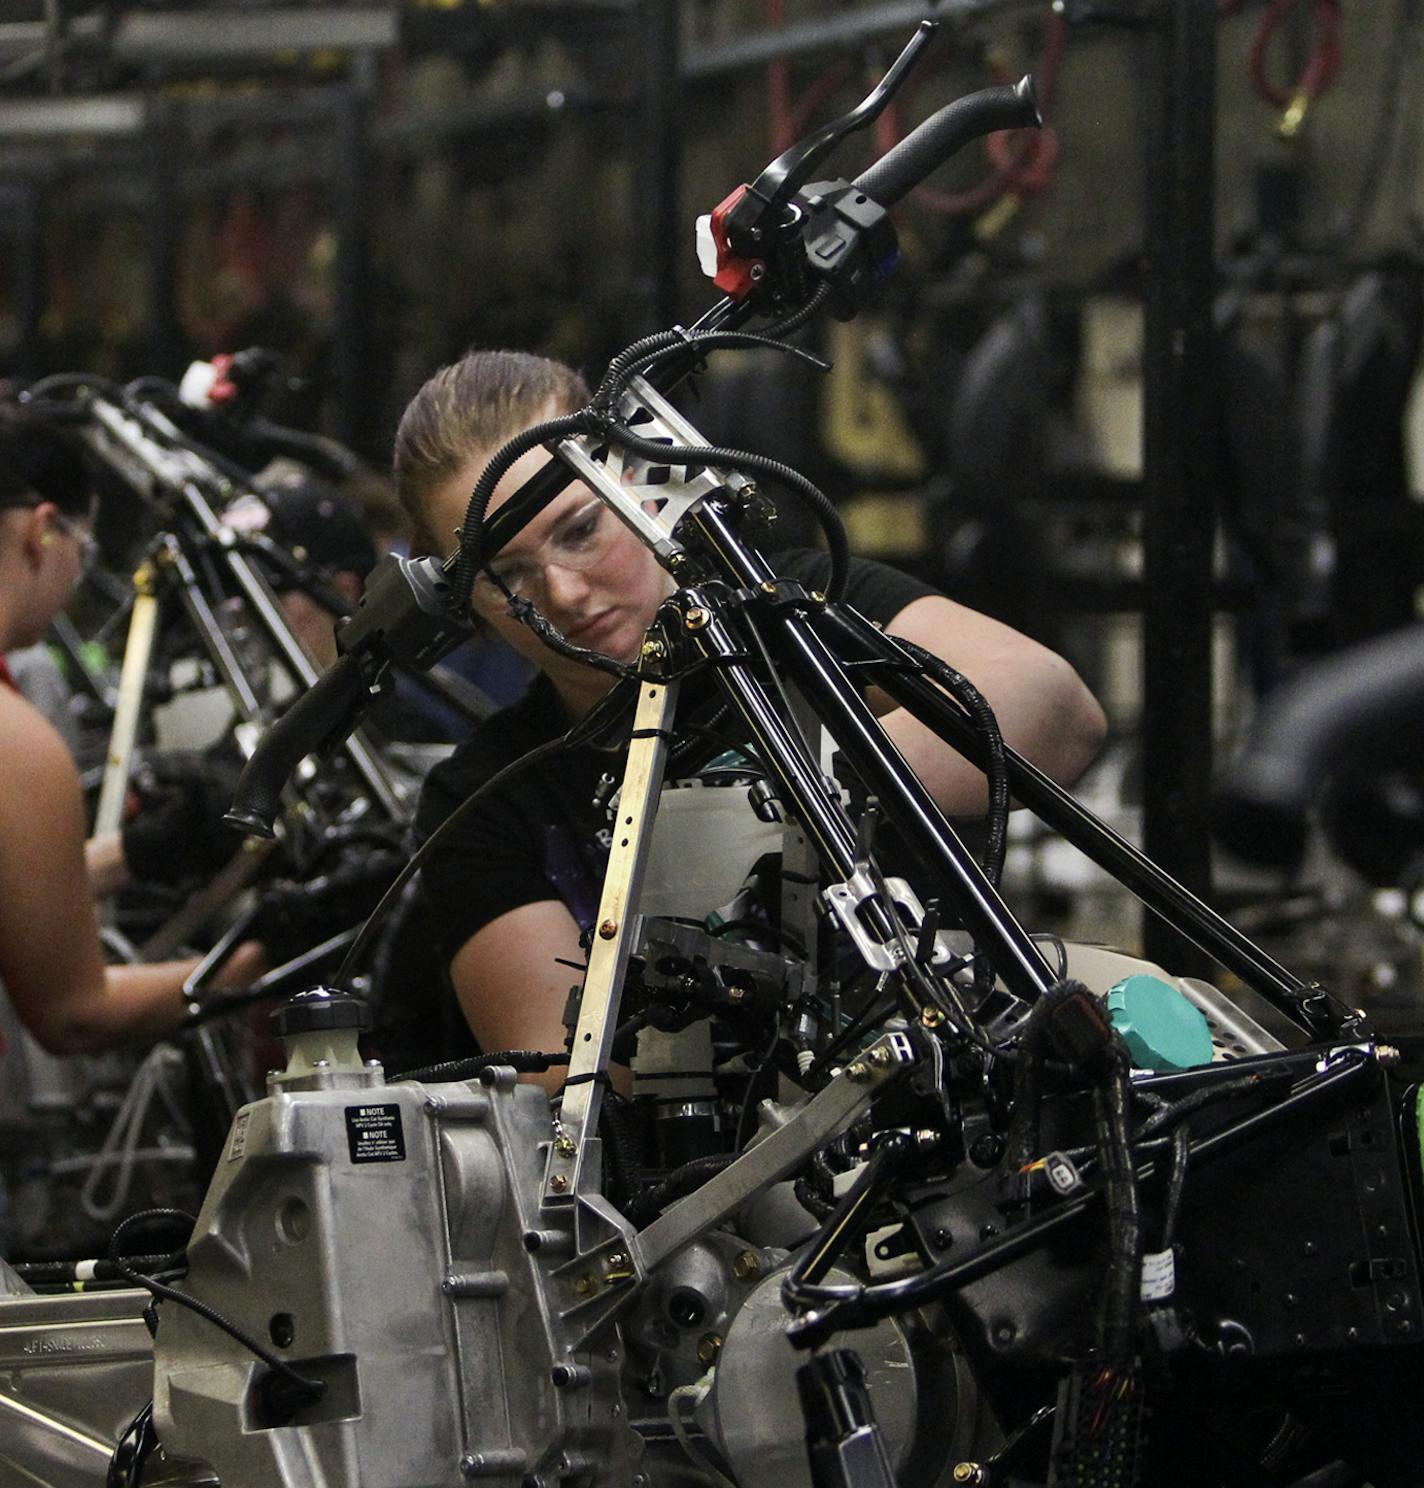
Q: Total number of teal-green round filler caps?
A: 1